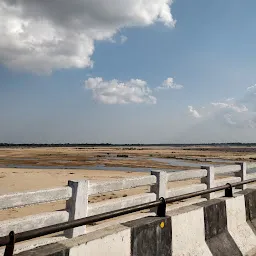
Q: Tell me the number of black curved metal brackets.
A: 3